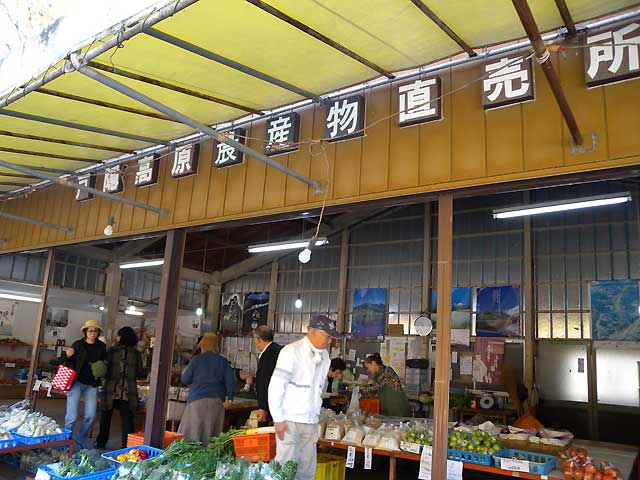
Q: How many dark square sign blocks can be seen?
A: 10